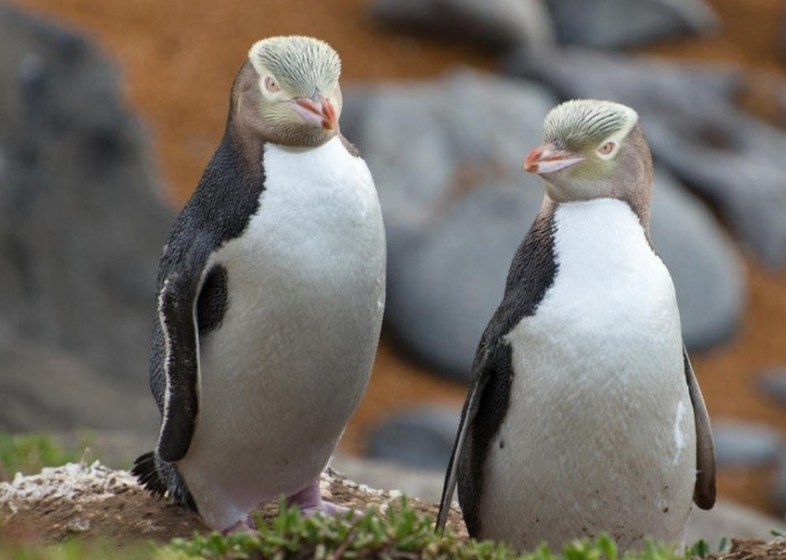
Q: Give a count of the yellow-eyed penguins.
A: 2